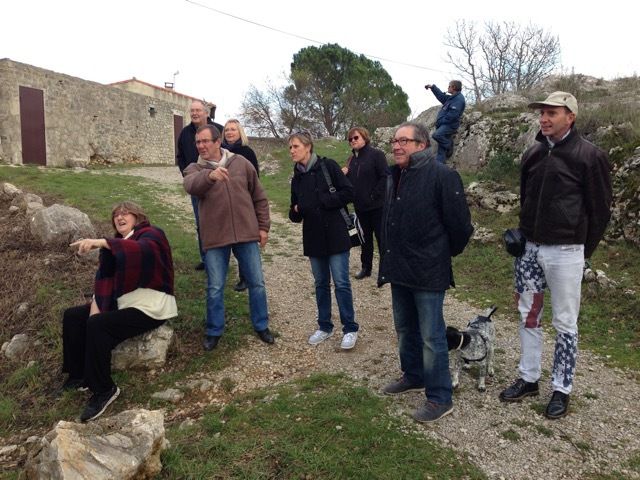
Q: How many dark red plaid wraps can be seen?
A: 1